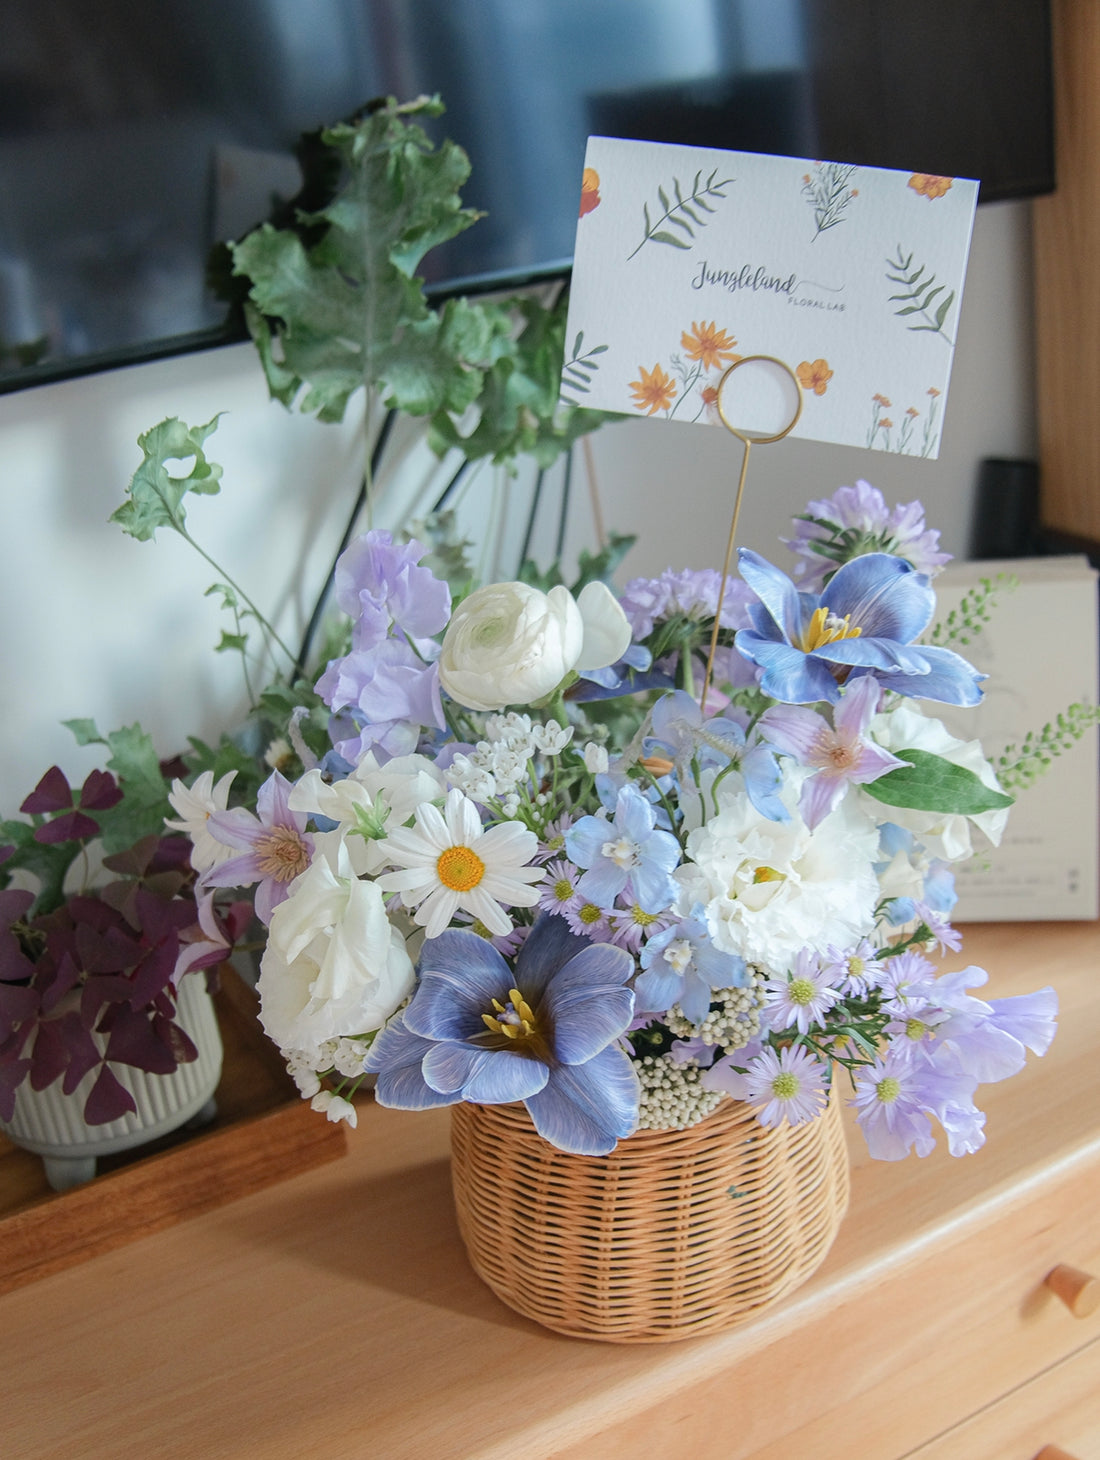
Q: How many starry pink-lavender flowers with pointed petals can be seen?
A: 2